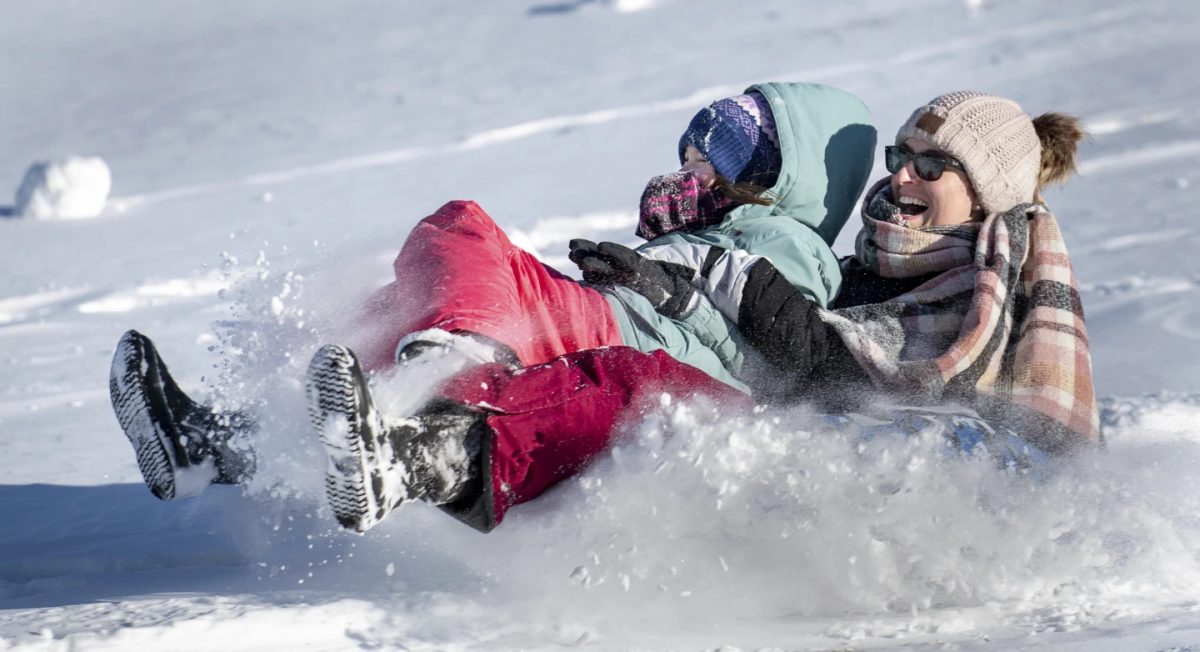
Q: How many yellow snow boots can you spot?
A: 0